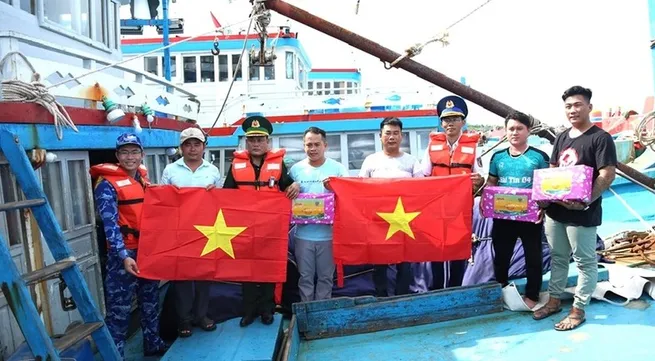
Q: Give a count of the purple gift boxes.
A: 3